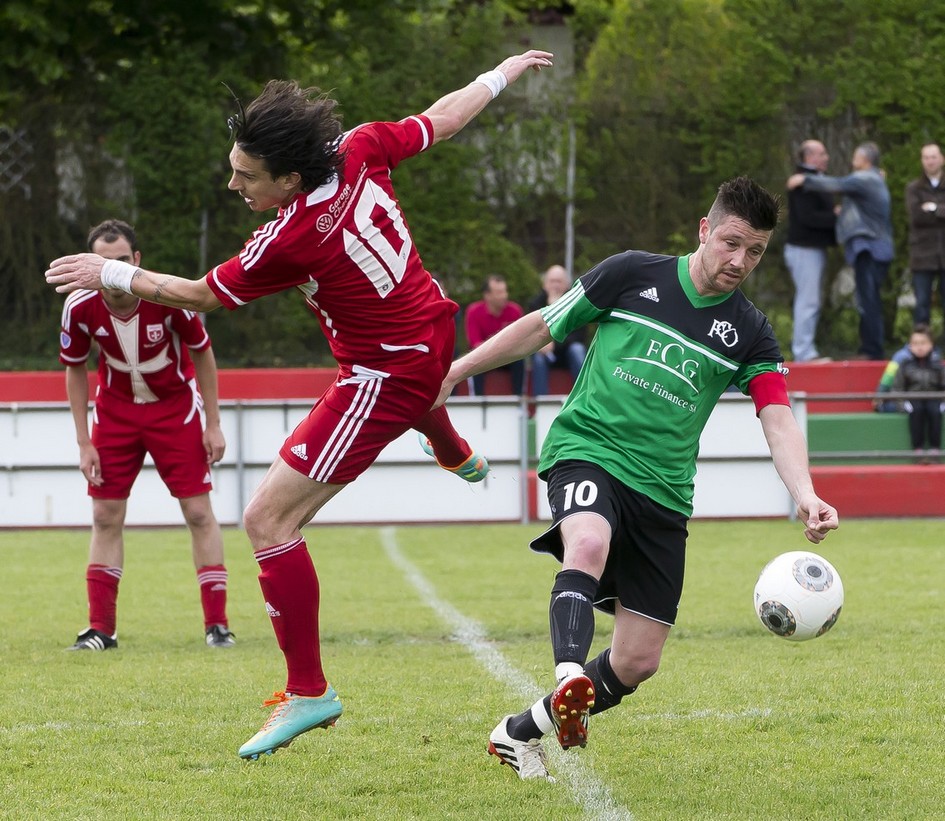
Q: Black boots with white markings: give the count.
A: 2